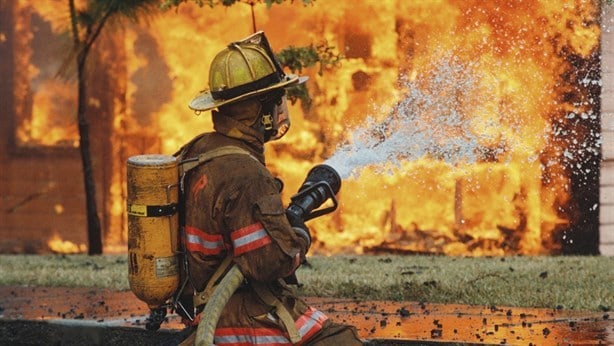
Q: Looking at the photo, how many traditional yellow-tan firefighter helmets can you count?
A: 1